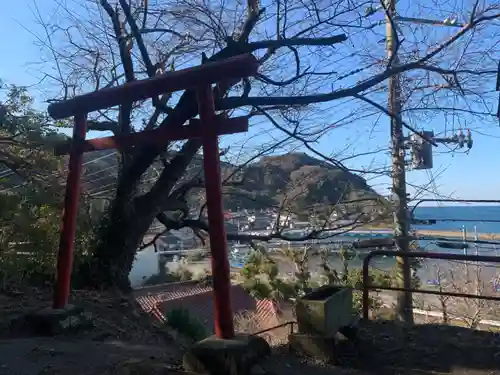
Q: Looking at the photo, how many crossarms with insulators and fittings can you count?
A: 2